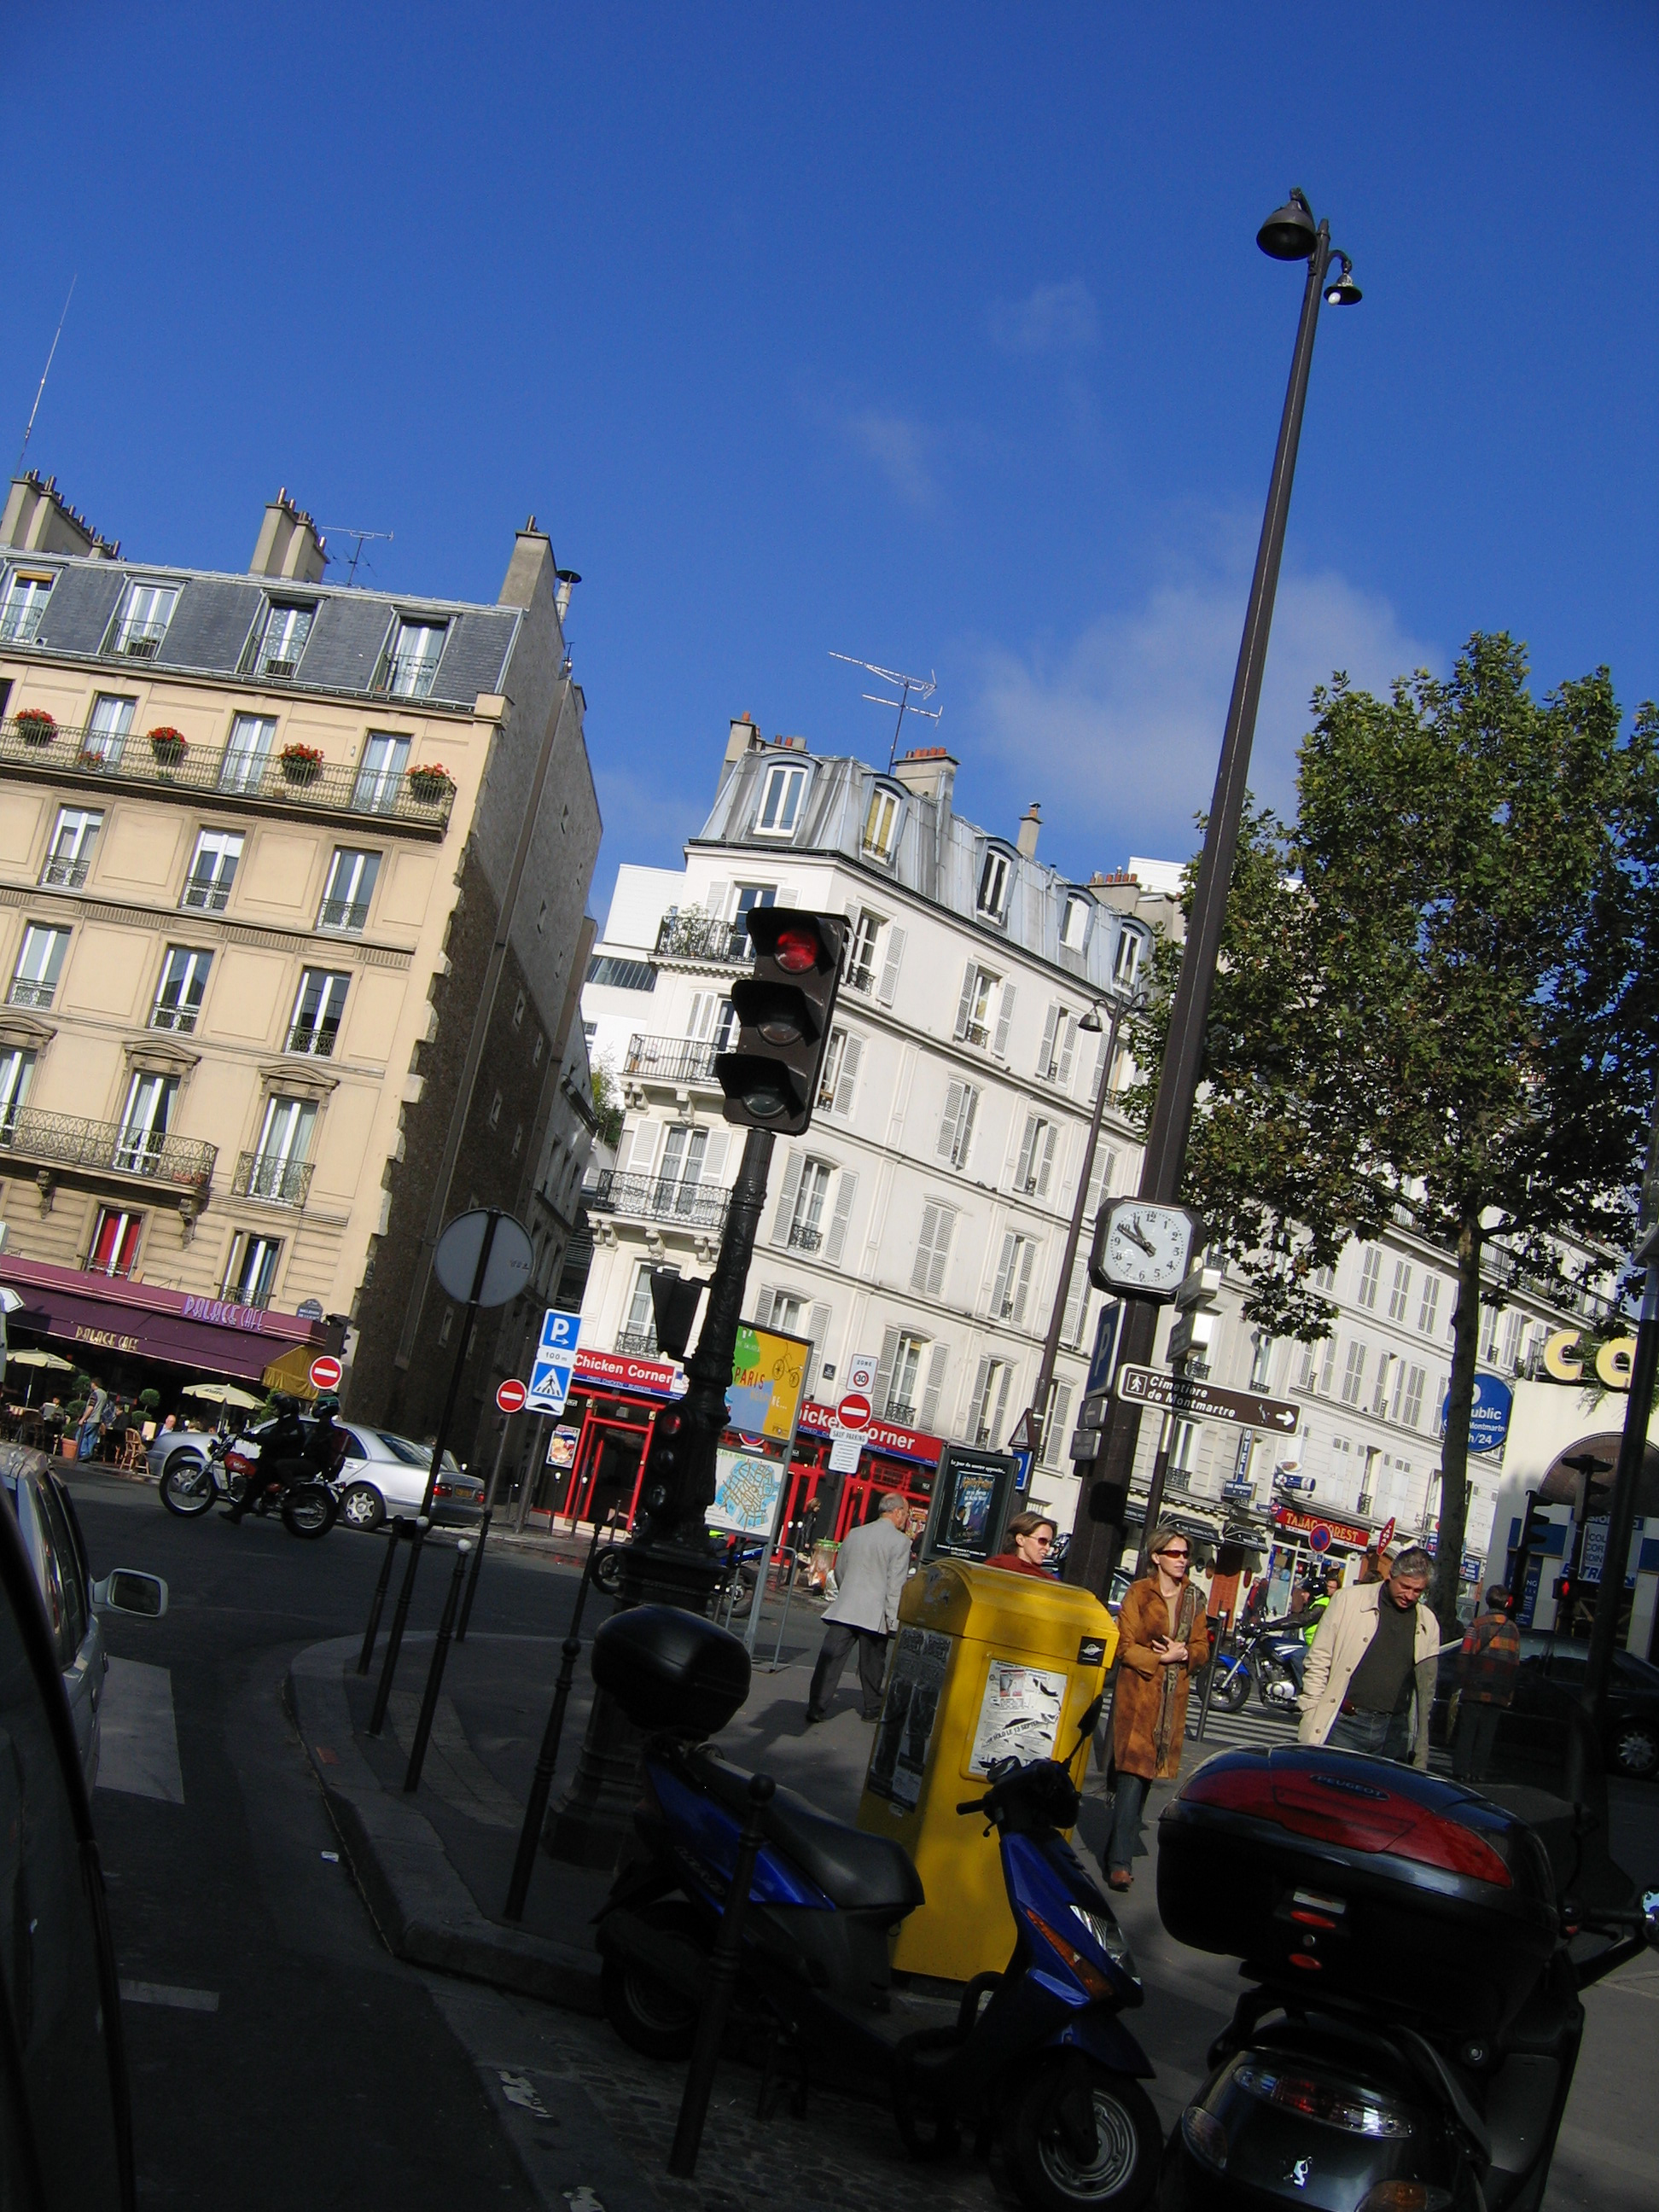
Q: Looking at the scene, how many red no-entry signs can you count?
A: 3